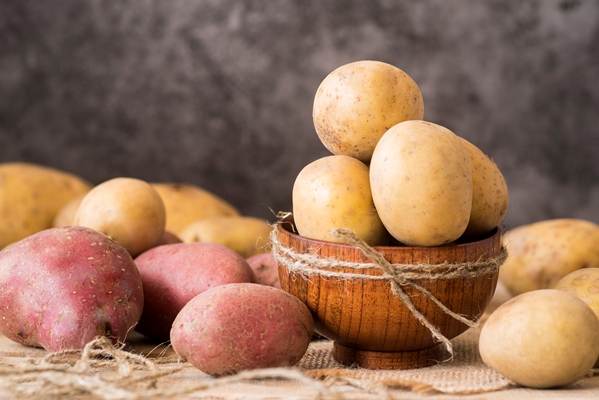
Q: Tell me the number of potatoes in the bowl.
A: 4